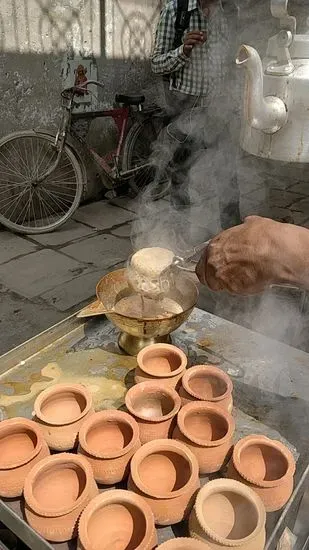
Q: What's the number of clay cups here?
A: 13